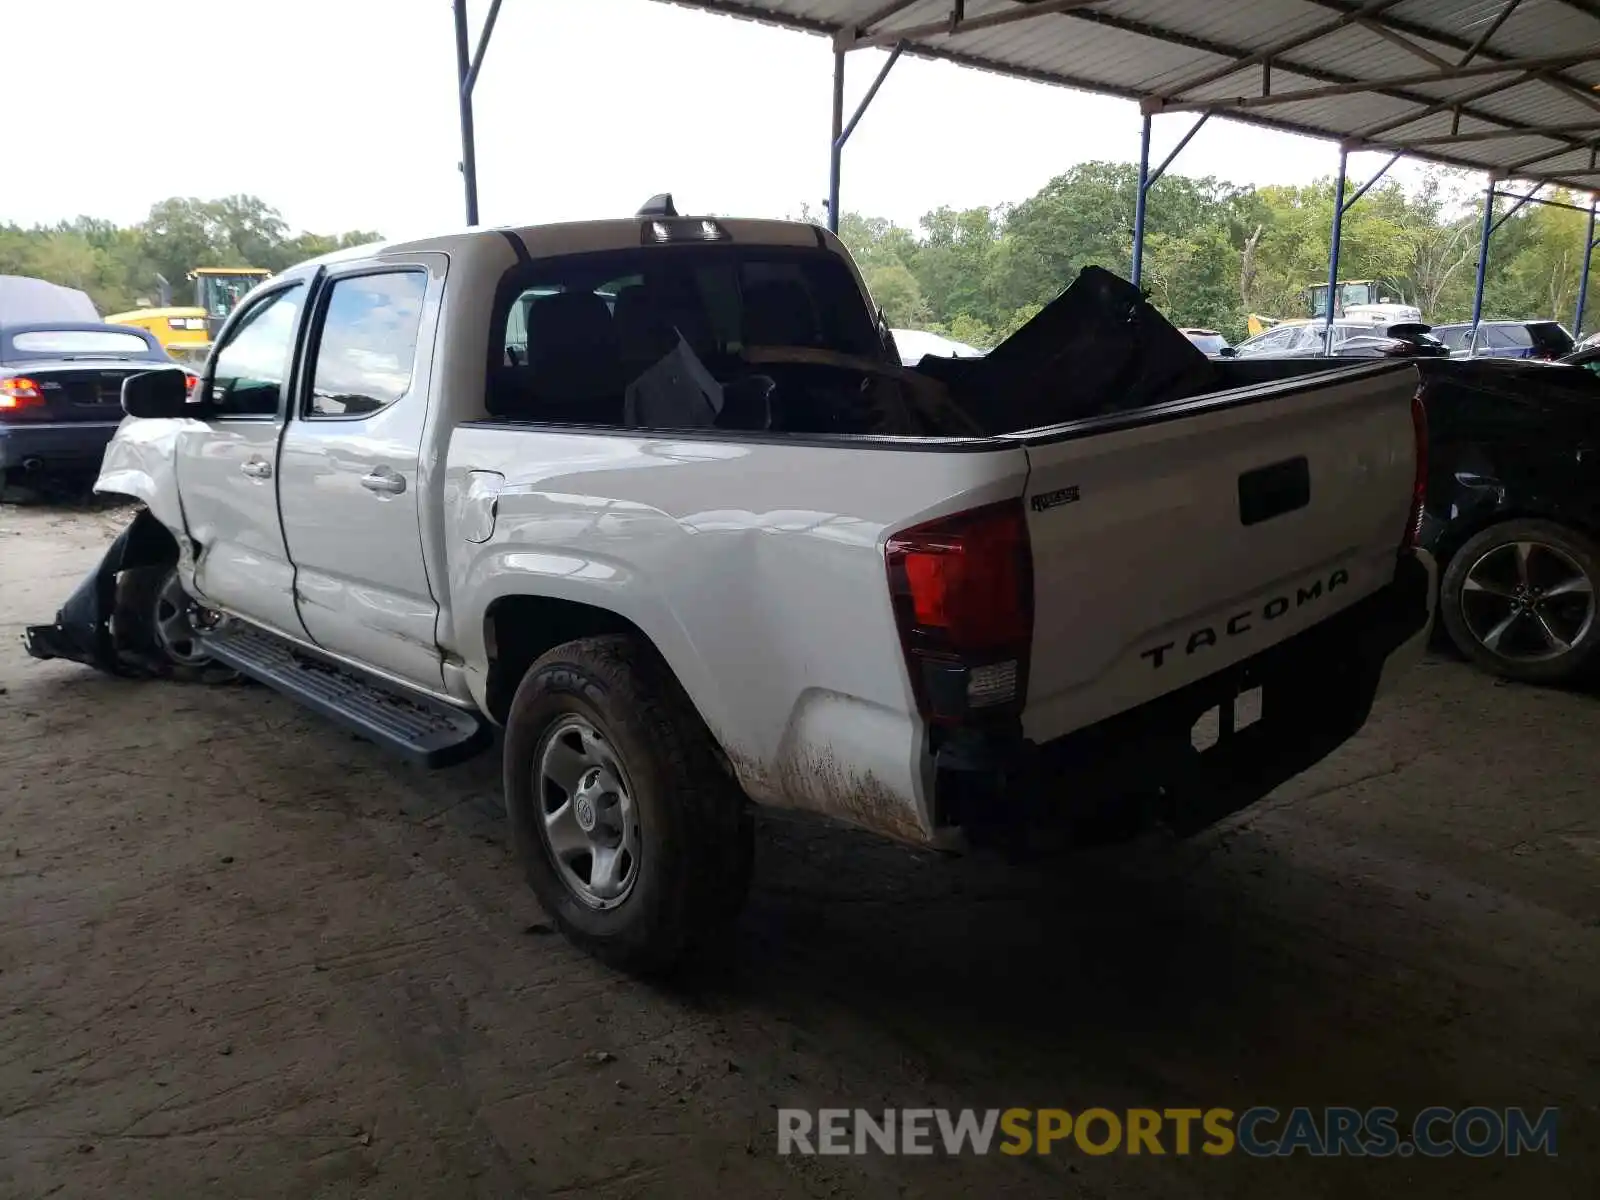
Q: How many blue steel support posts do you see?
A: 6